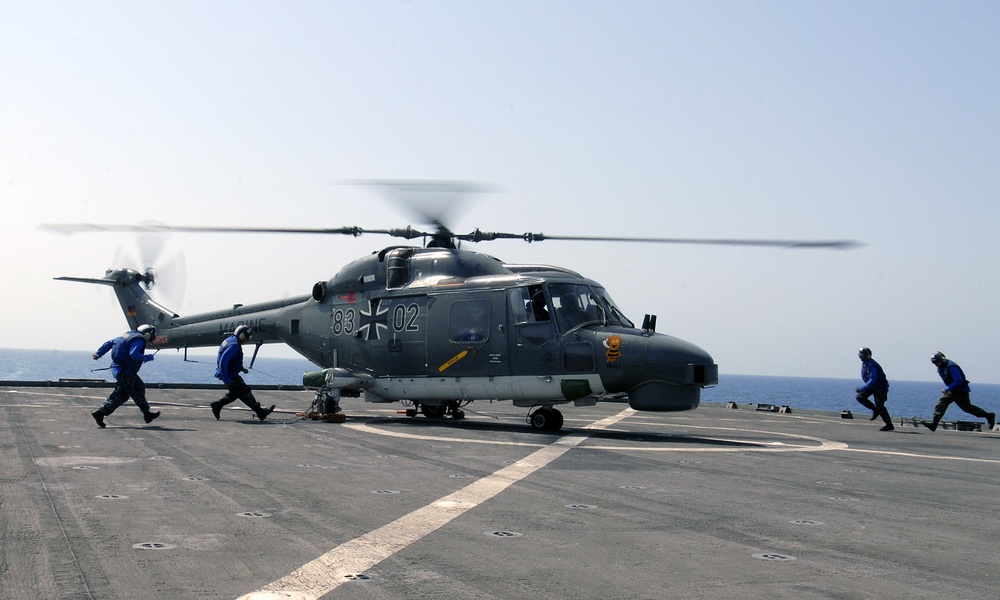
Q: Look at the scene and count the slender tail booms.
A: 1